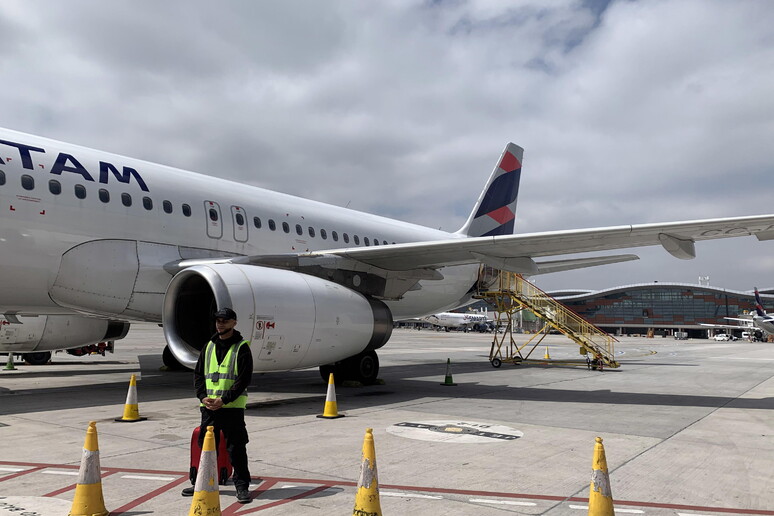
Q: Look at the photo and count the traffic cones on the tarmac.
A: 9